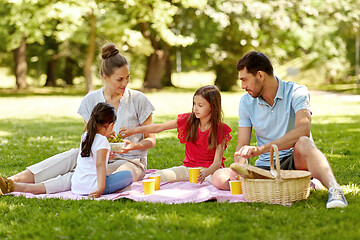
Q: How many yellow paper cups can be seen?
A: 4